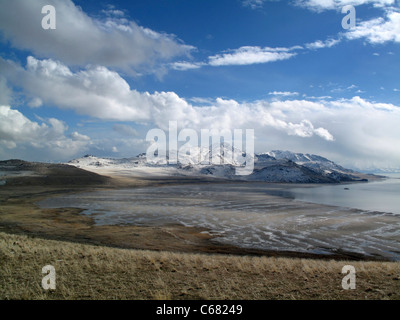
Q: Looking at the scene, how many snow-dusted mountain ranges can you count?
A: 1